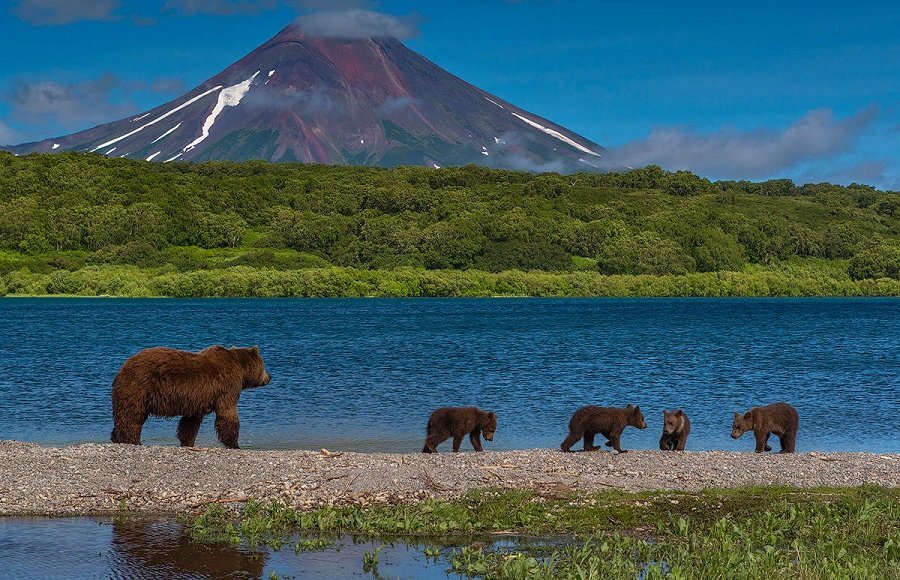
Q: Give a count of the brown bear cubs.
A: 4